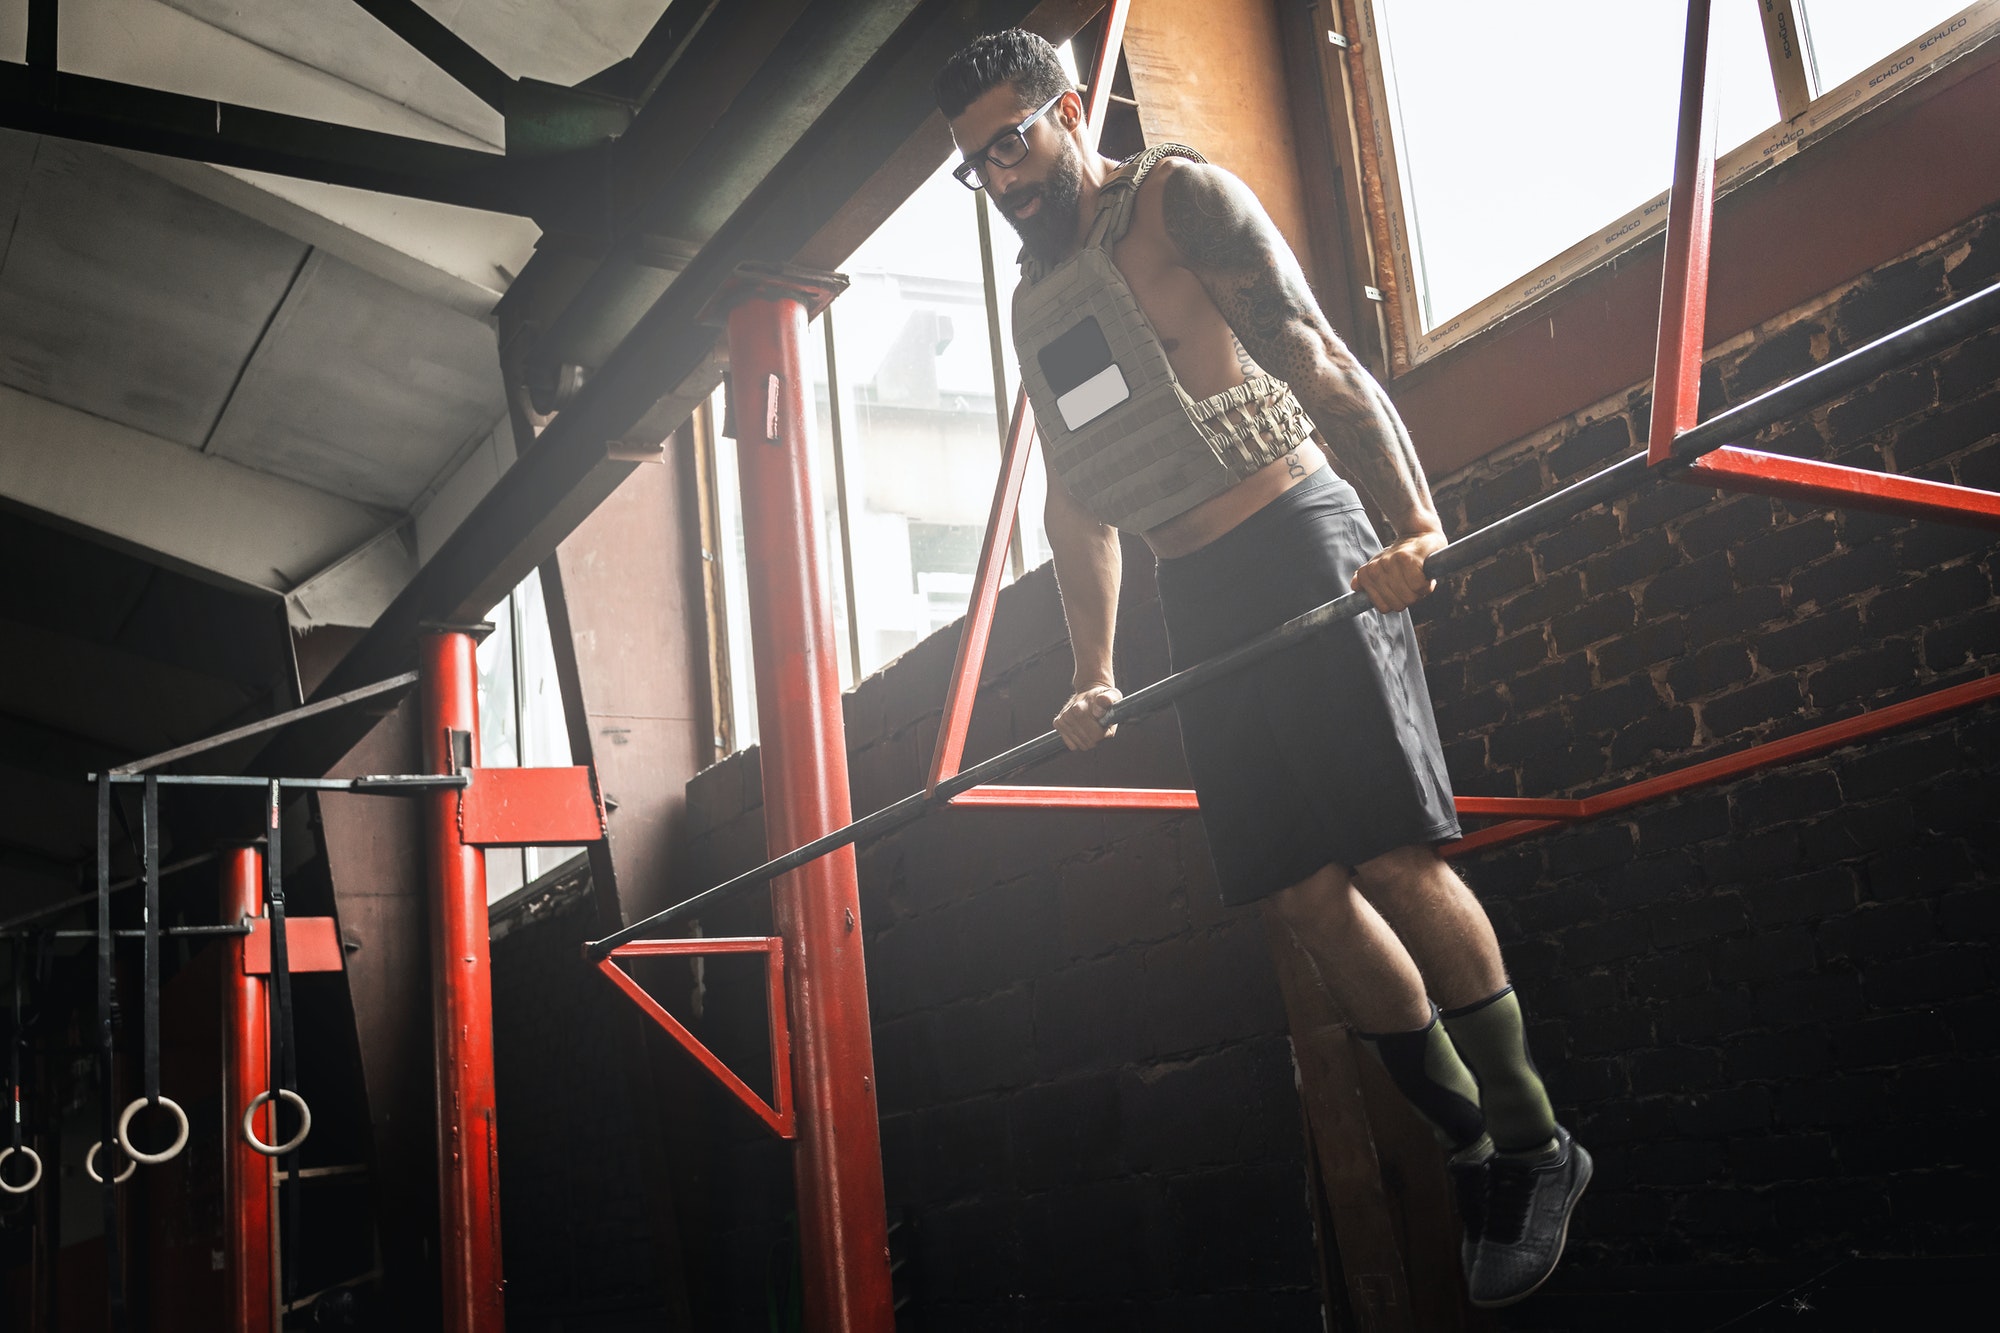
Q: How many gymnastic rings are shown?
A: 4